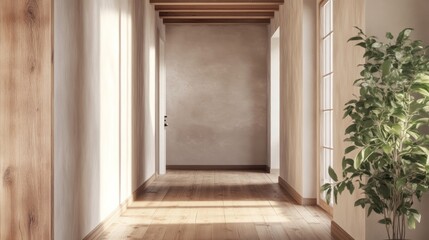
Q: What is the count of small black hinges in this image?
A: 3